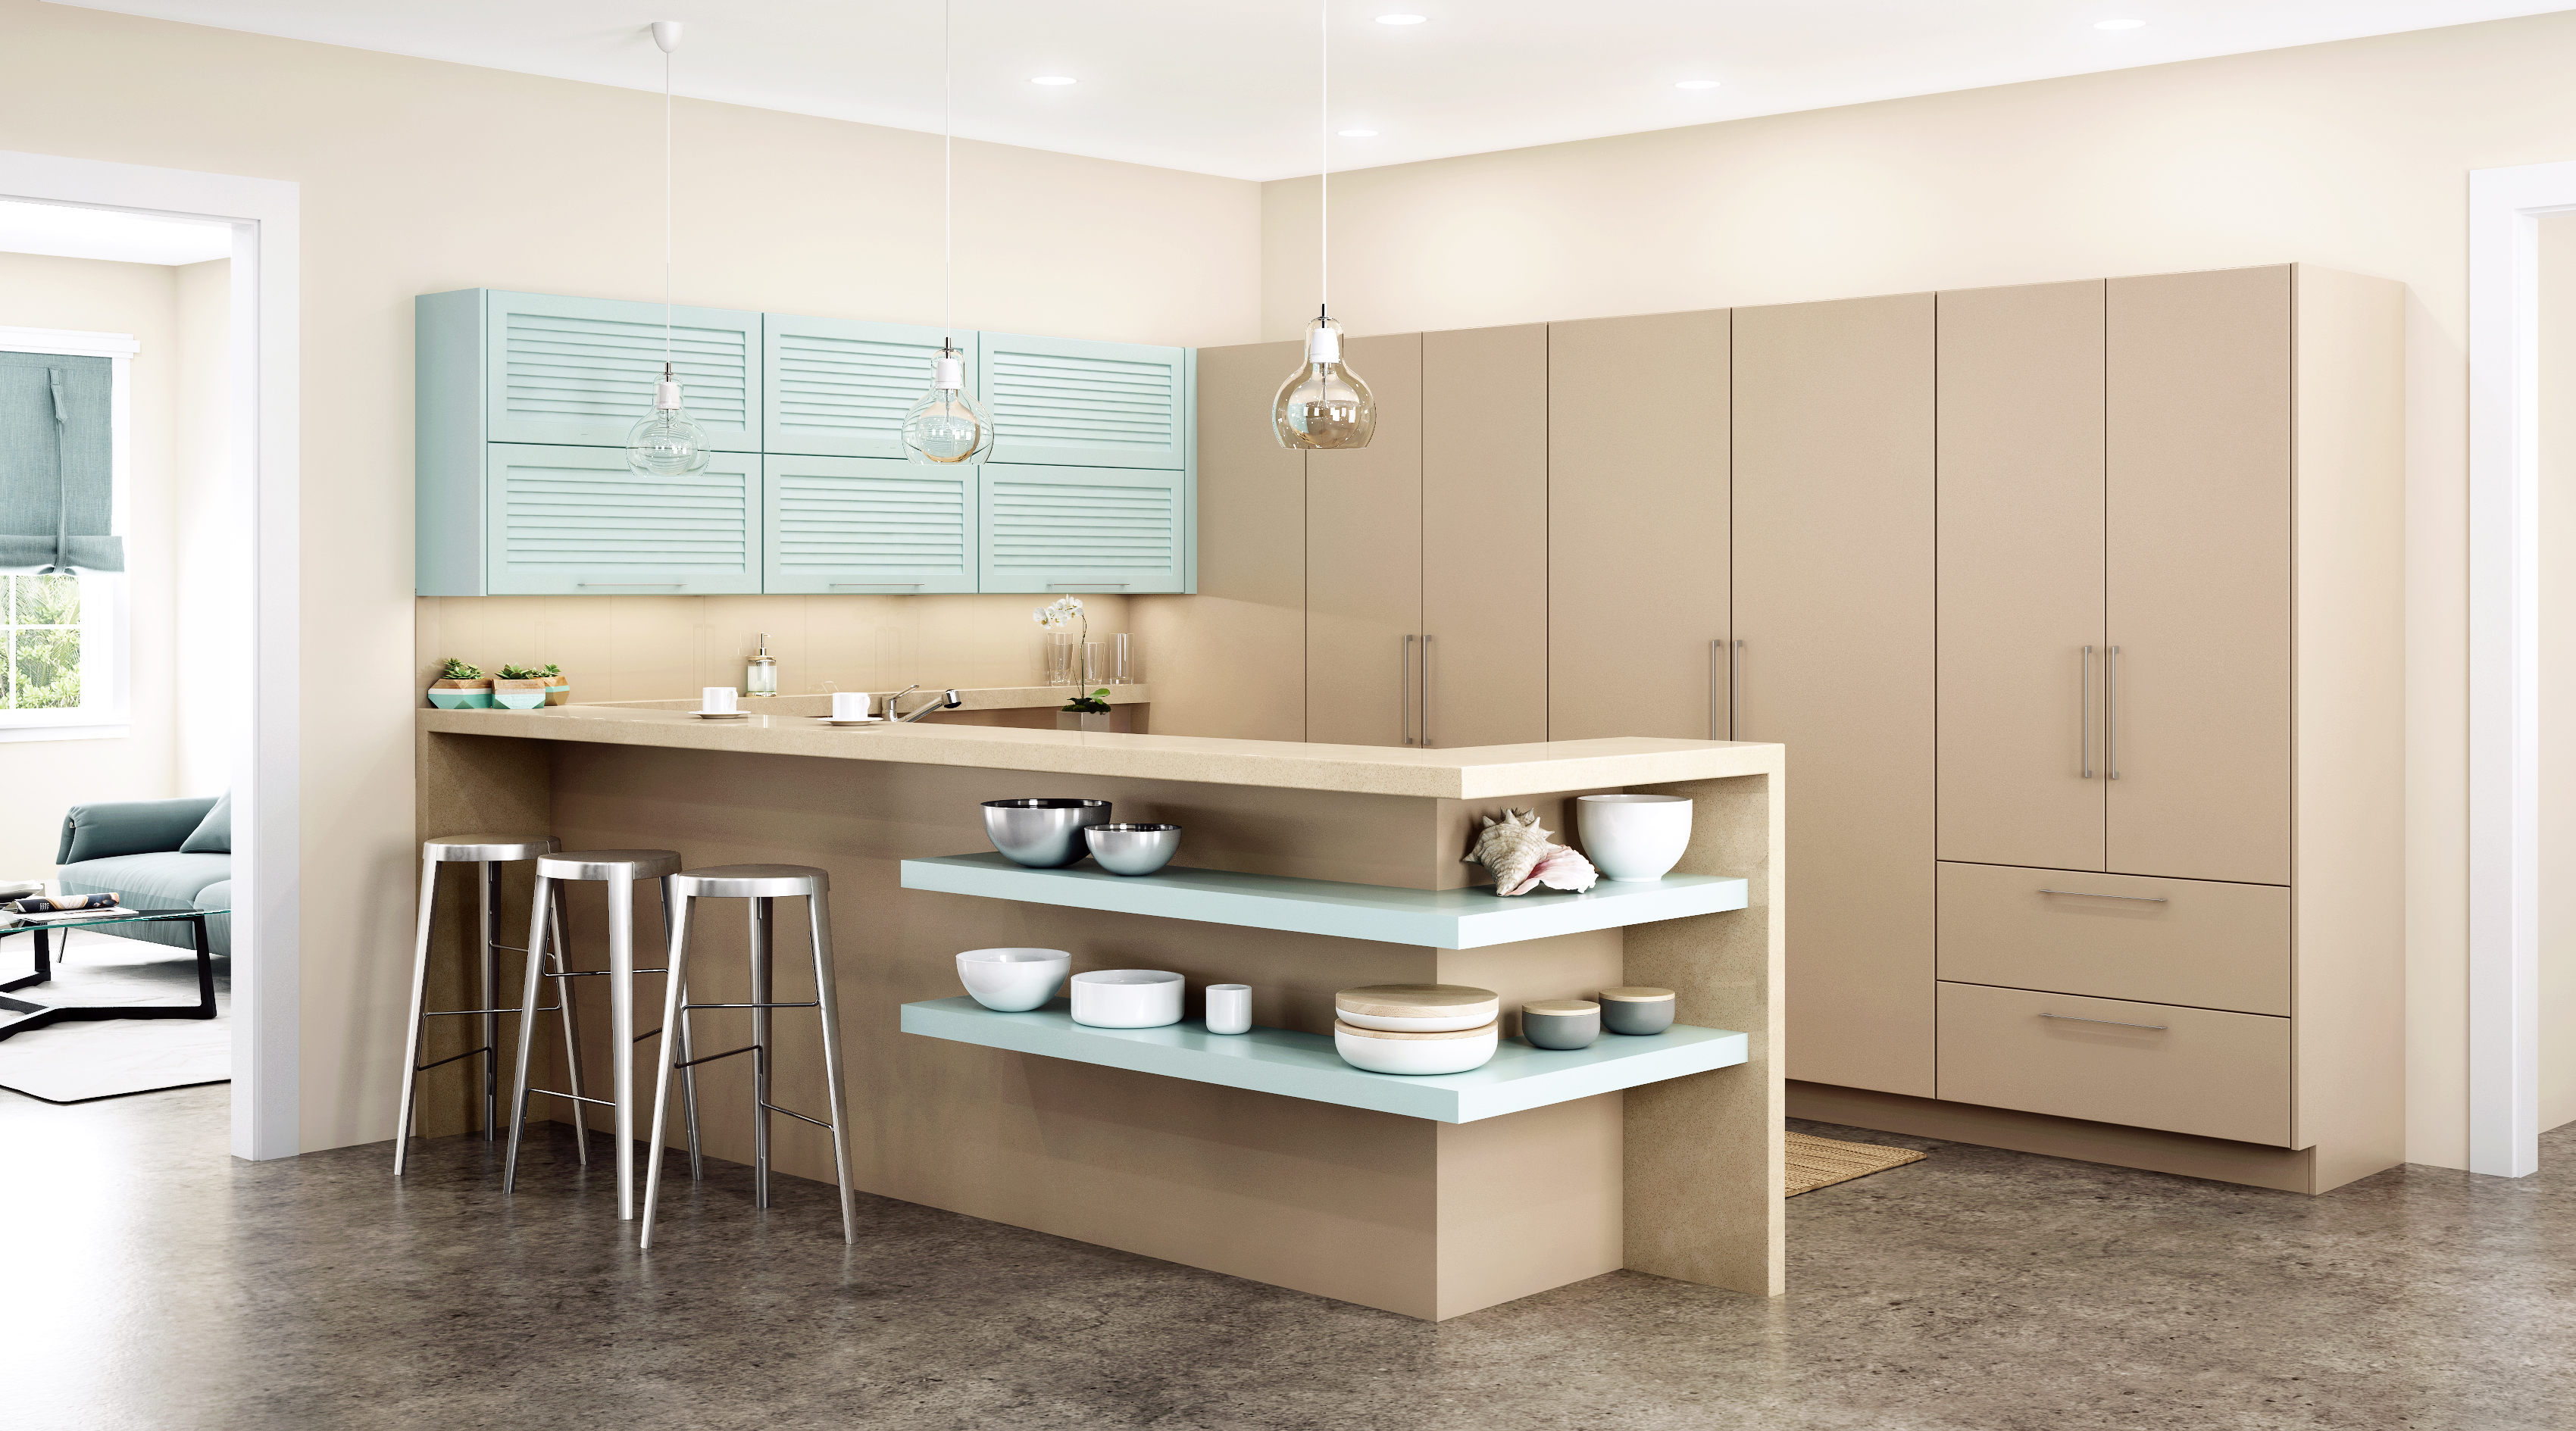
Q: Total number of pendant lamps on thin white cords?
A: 3